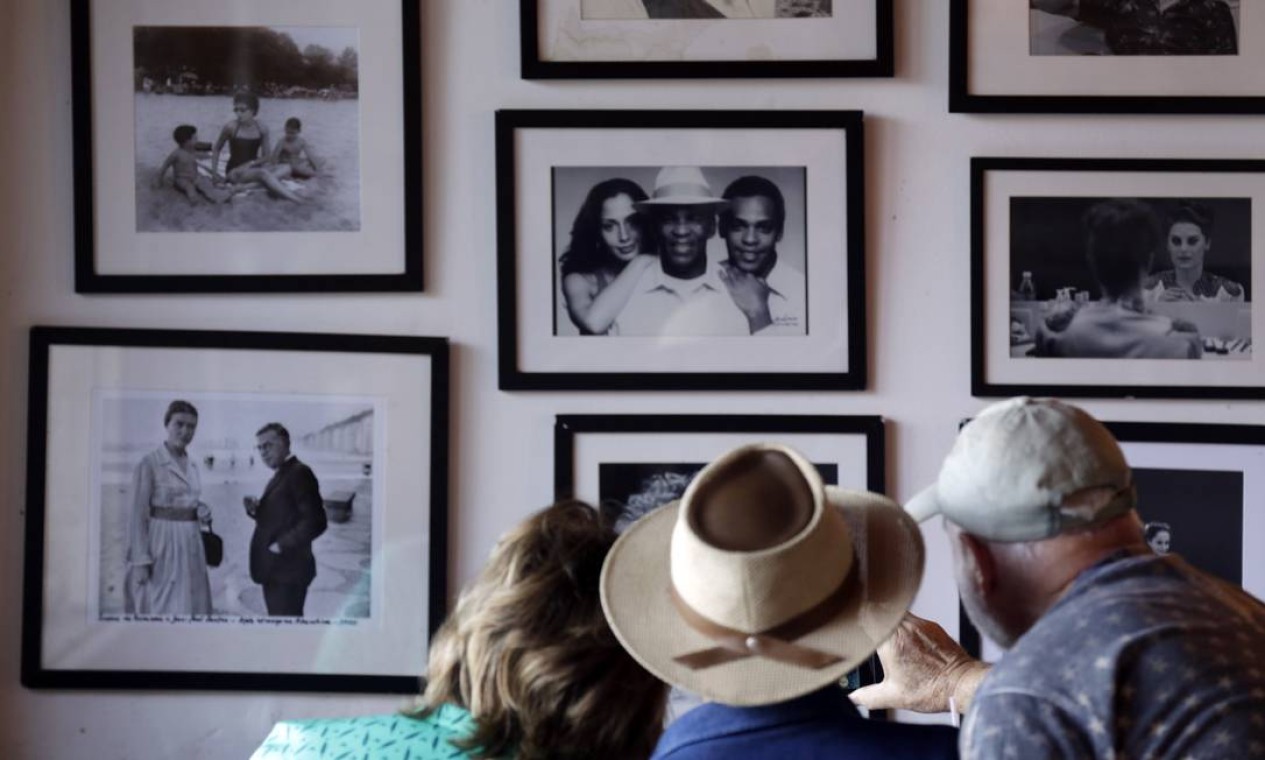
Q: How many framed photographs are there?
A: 8